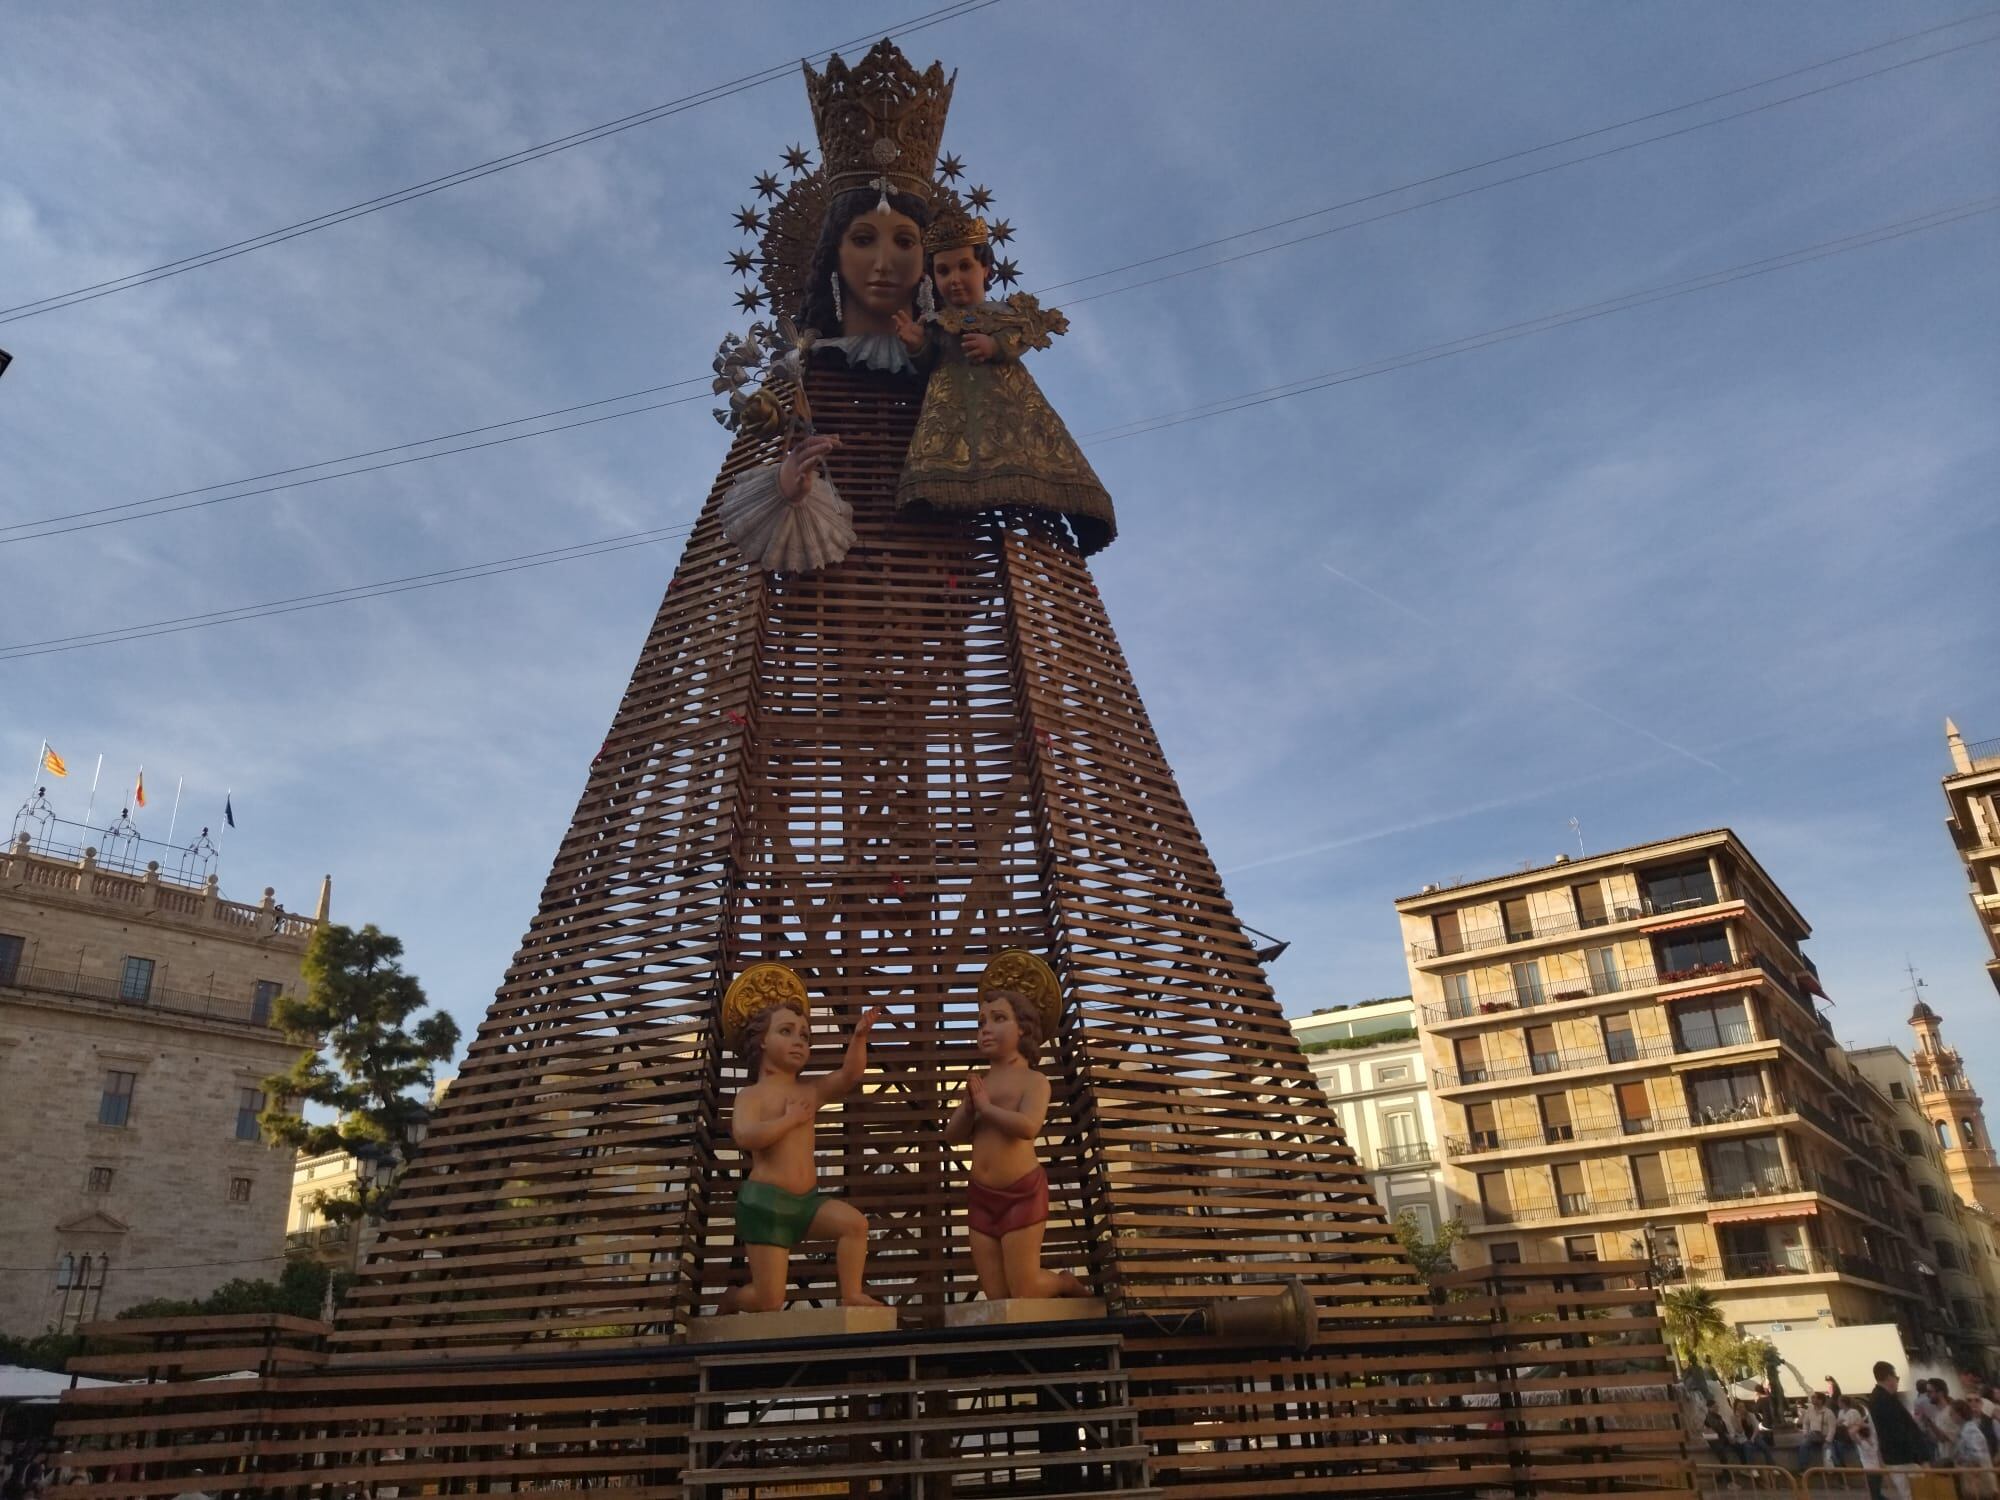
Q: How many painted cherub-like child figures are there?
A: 2